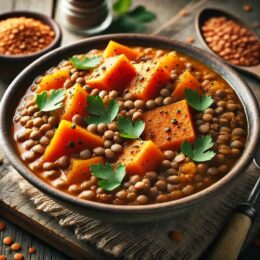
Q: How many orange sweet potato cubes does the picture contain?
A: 11